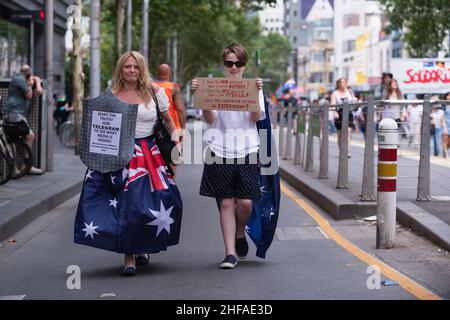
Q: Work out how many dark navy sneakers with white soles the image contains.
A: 2